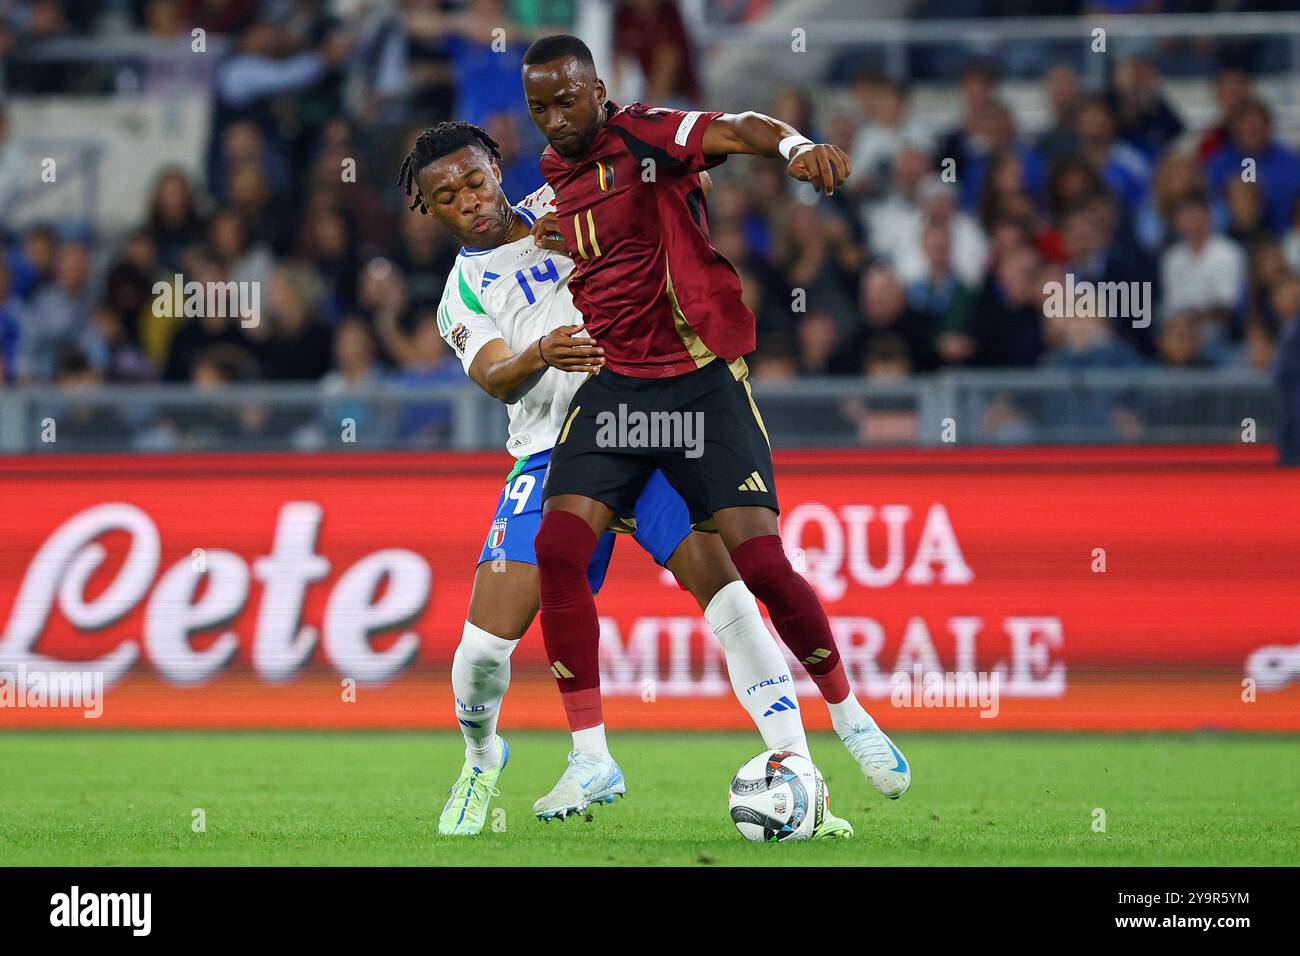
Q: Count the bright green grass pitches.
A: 1